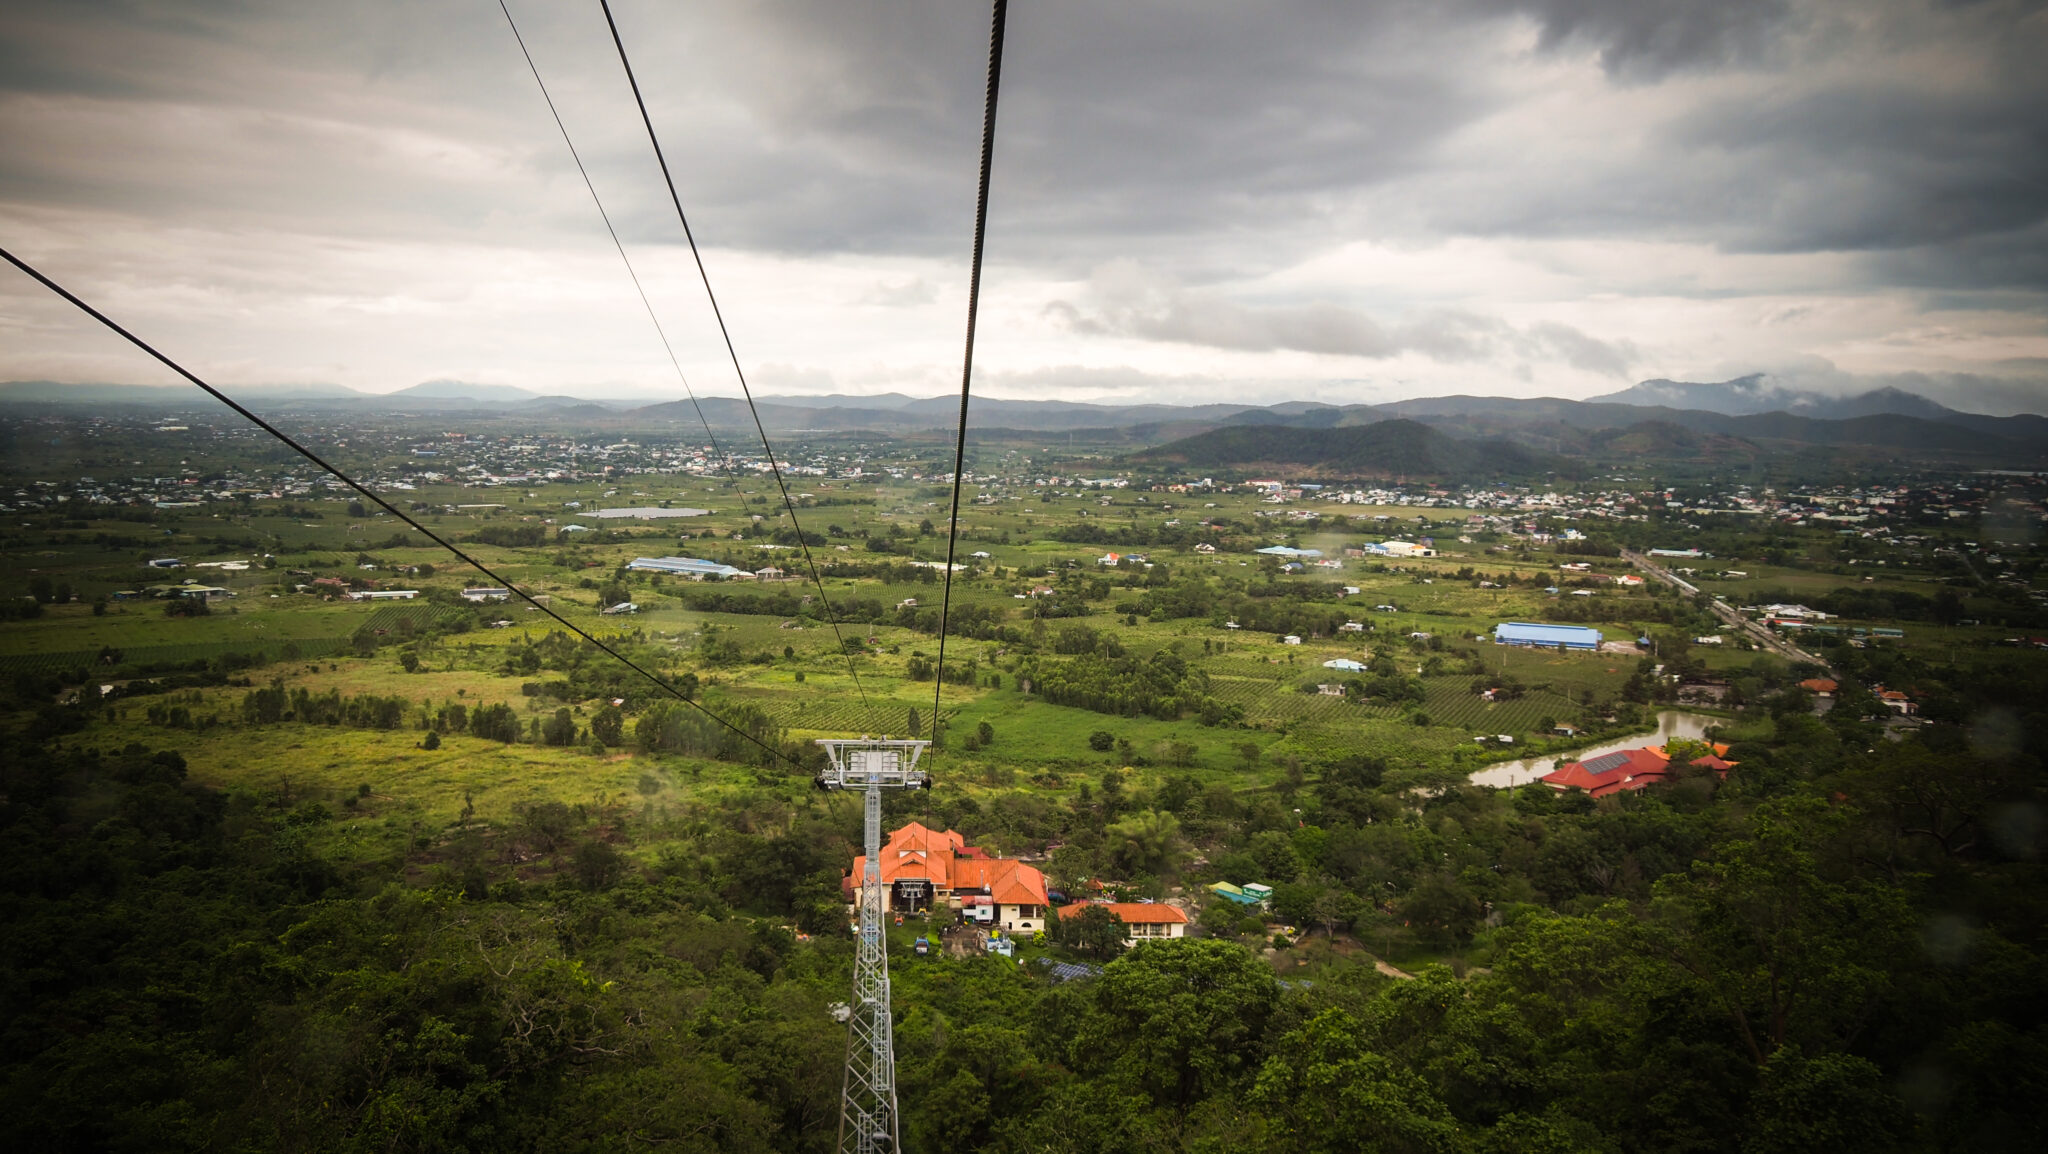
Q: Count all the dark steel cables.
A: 4